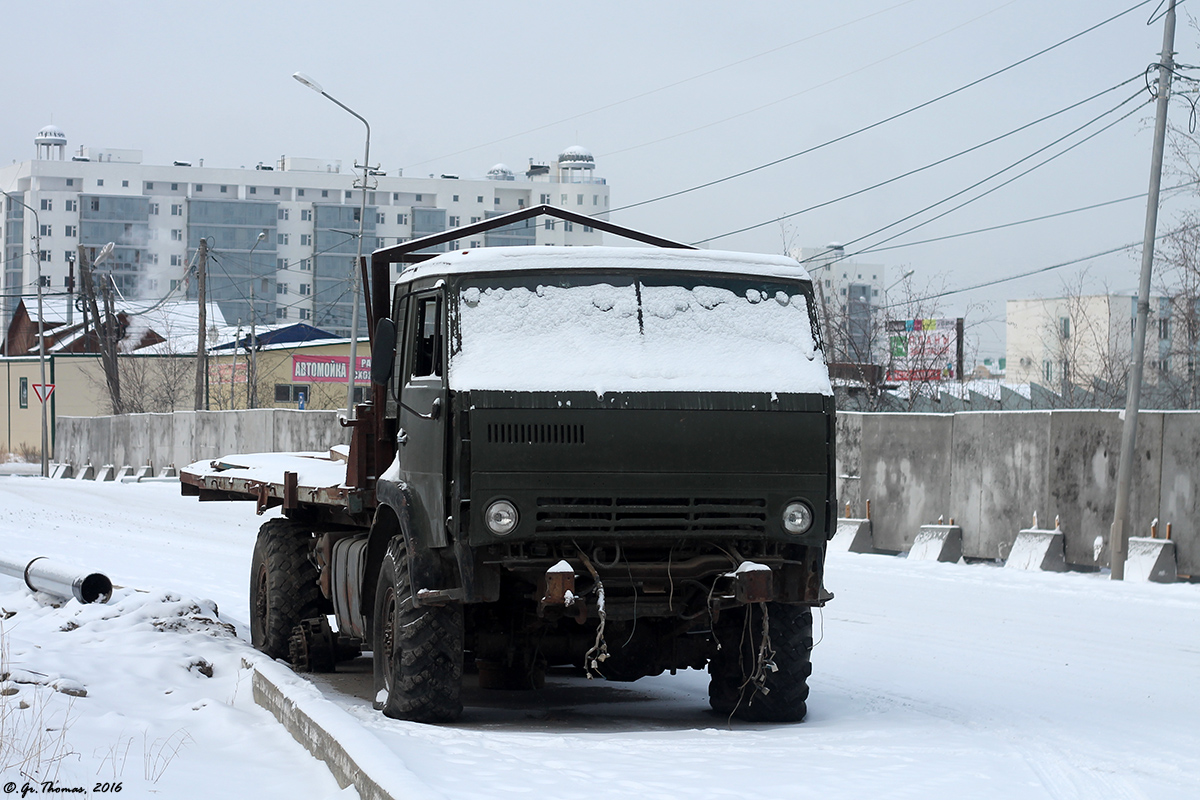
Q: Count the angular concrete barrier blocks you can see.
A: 11